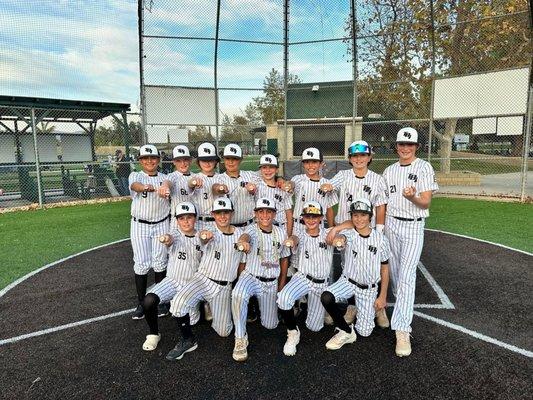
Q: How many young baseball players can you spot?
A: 13